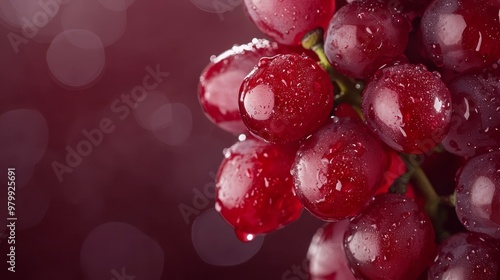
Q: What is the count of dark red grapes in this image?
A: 13